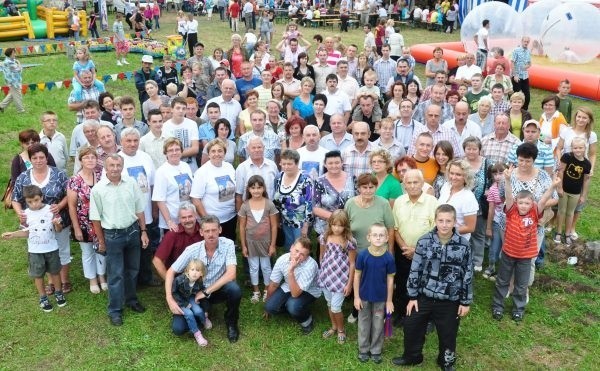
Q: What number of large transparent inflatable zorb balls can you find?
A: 3